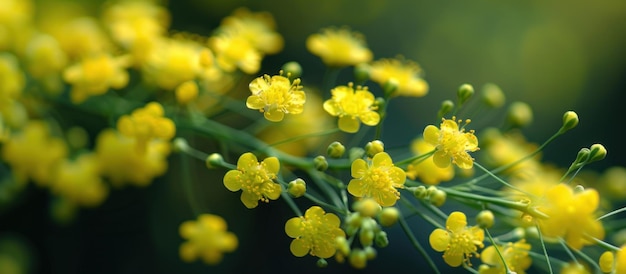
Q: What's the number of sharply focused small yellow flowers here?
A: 7